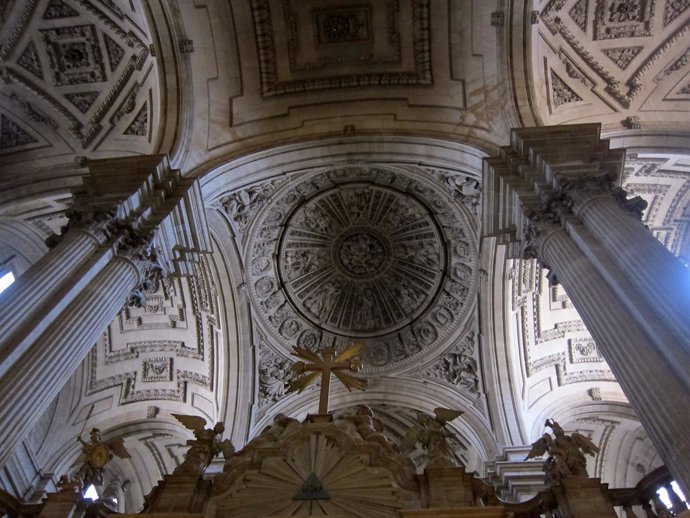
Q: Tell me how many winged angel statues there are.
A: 4